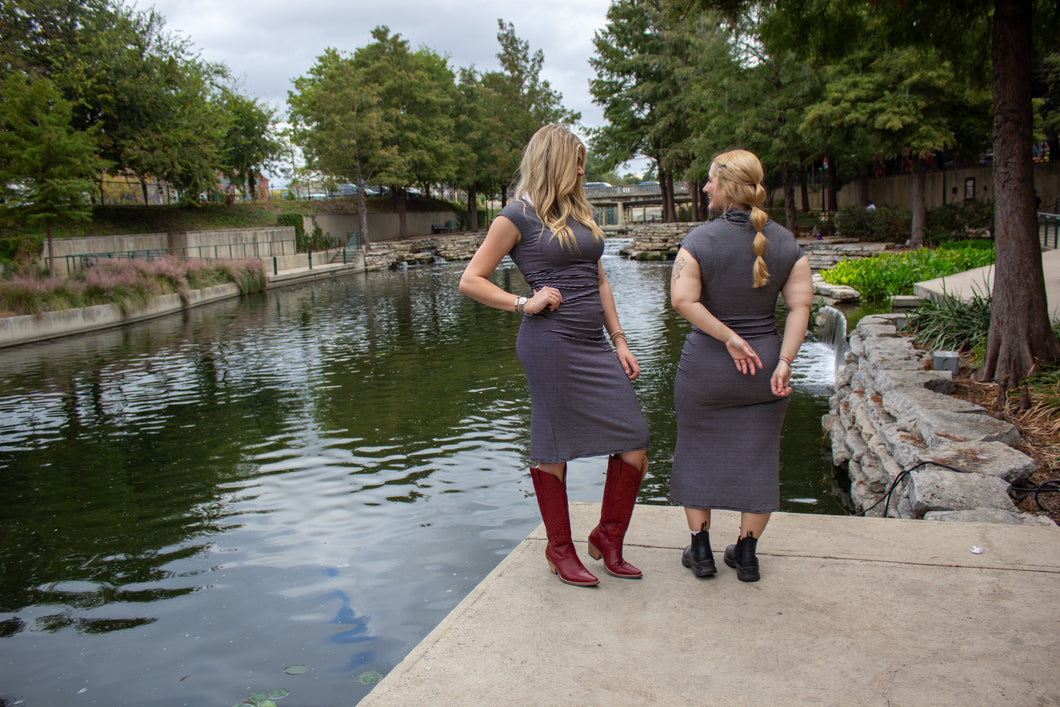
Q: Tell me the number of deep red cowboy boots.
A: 2